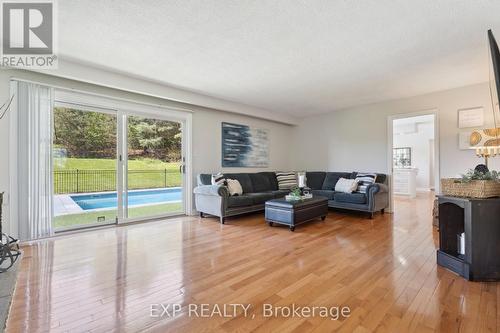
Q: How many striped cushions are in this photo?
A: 3